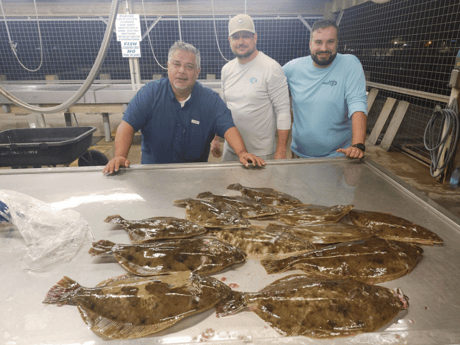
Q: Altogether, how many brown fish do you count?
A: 12